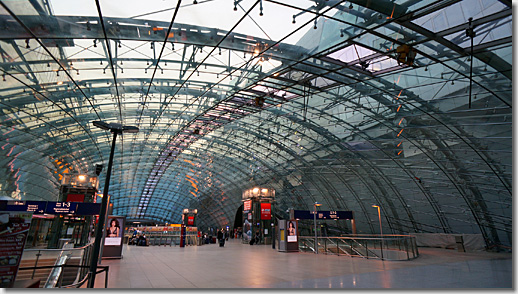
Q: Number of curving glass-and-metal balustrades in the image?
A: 2